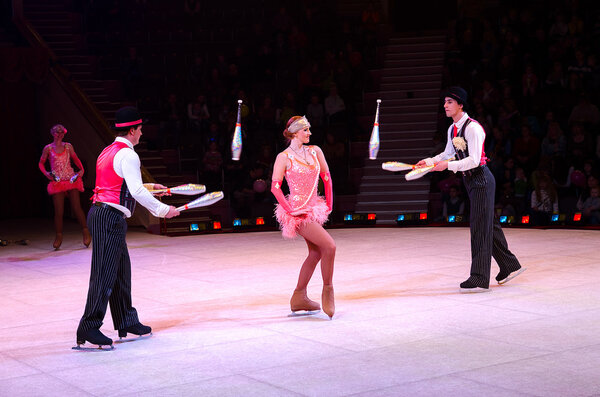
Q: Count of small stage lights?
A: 13